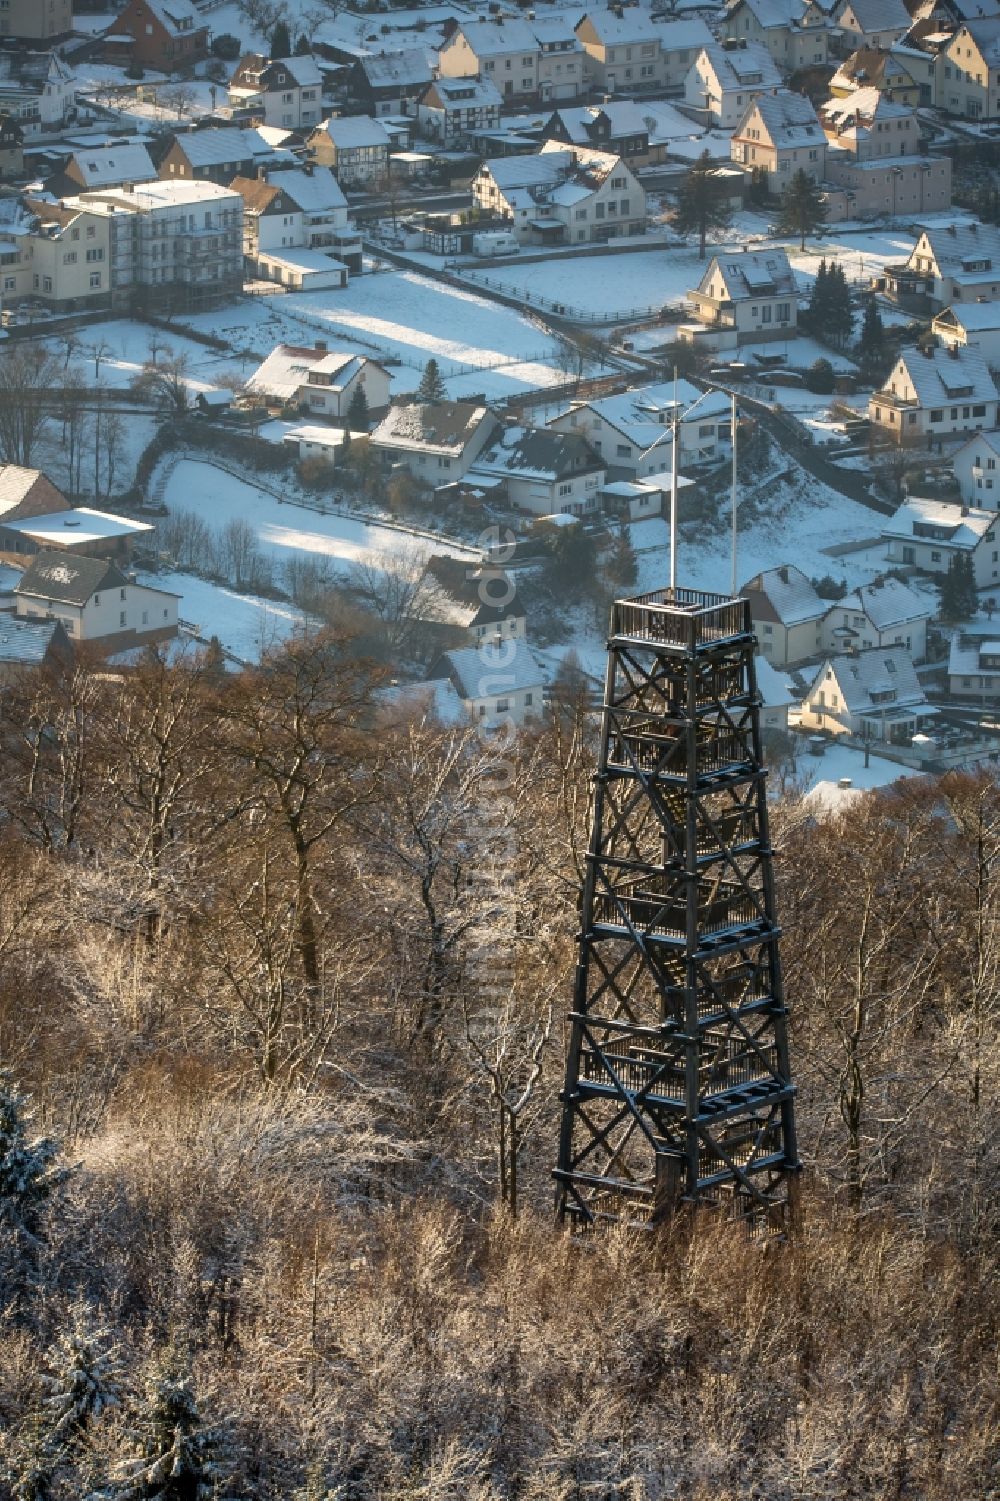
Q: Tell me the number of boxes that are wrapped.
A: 0